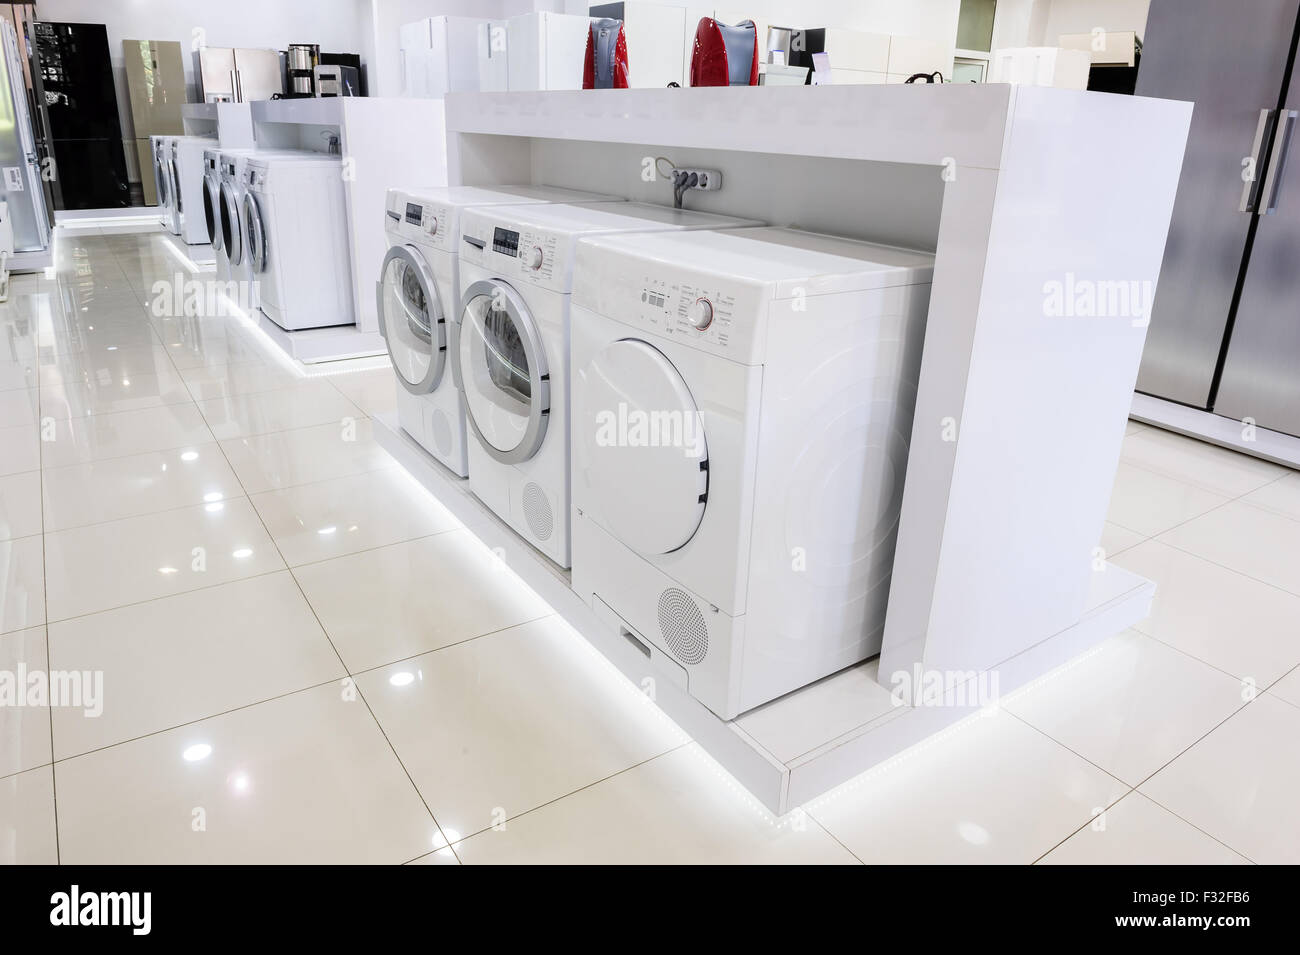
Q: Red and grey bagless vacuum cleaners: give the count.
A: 2